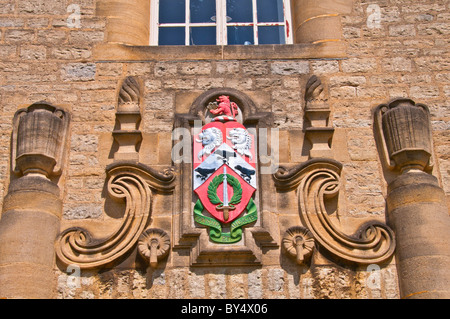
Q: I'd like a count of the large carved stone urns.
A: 2